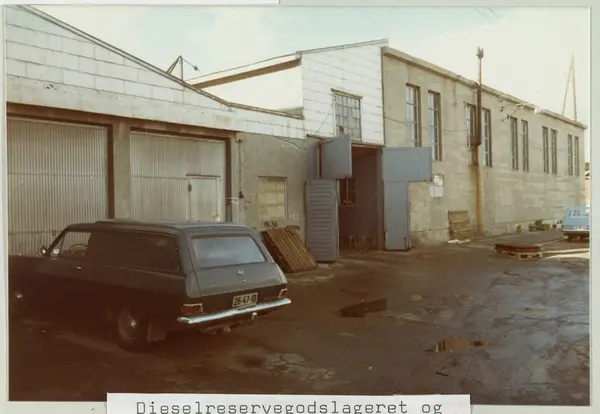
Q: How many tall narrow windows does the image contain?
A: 10